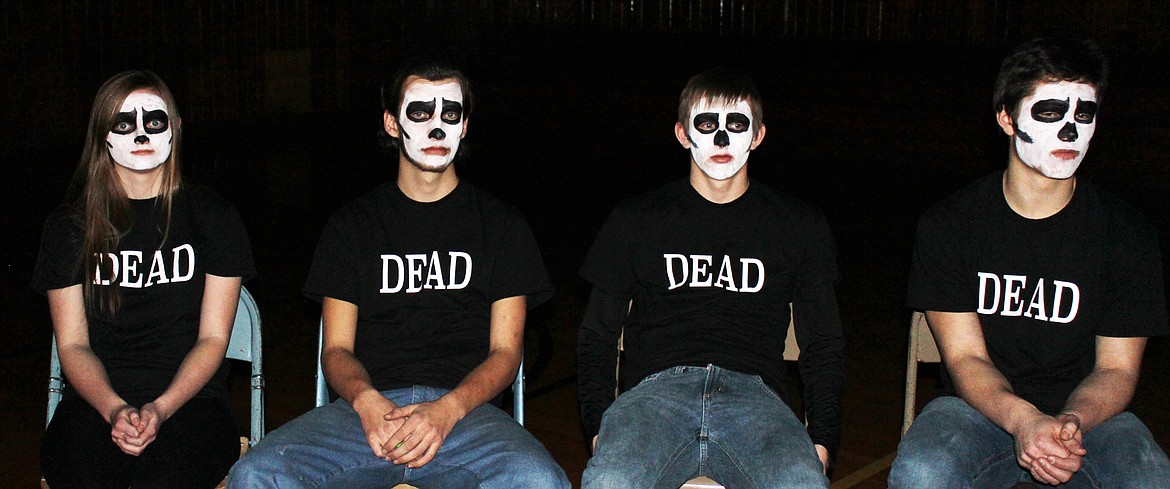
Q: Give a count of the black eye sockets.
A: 8